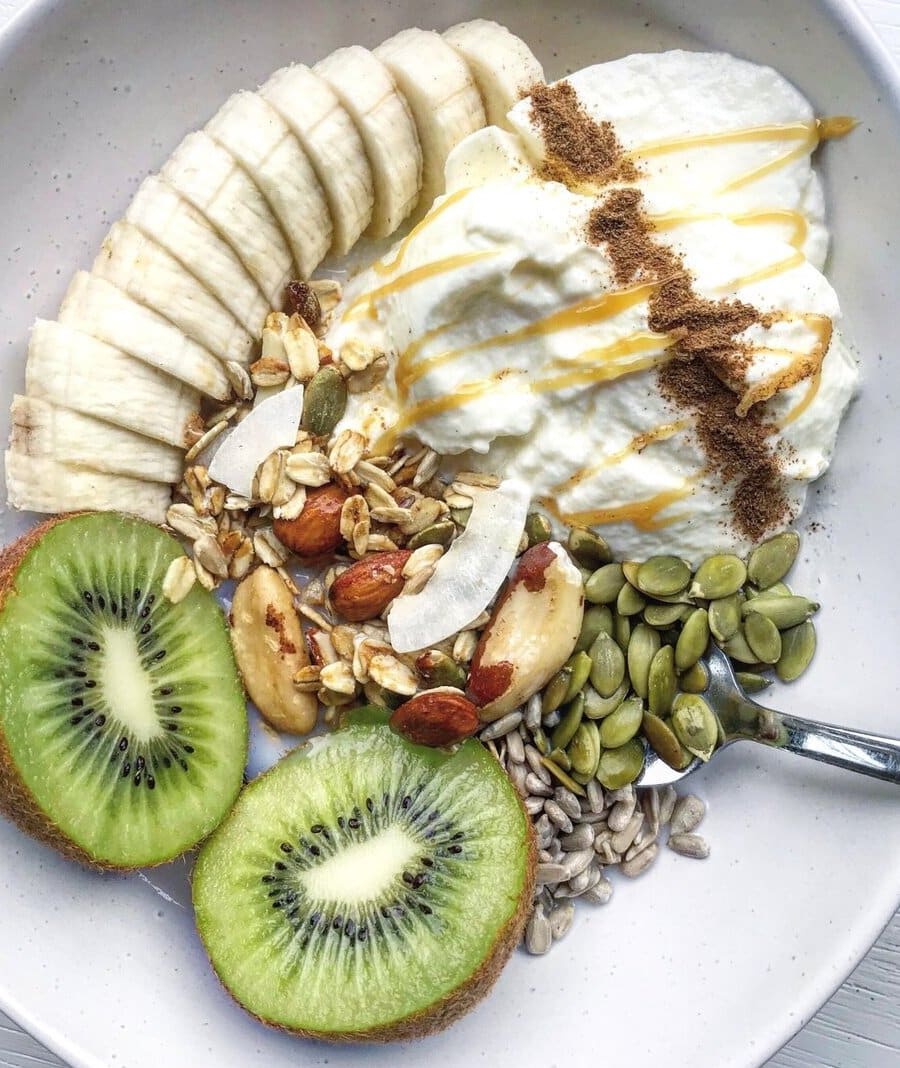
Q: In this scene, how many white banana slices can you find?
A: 12